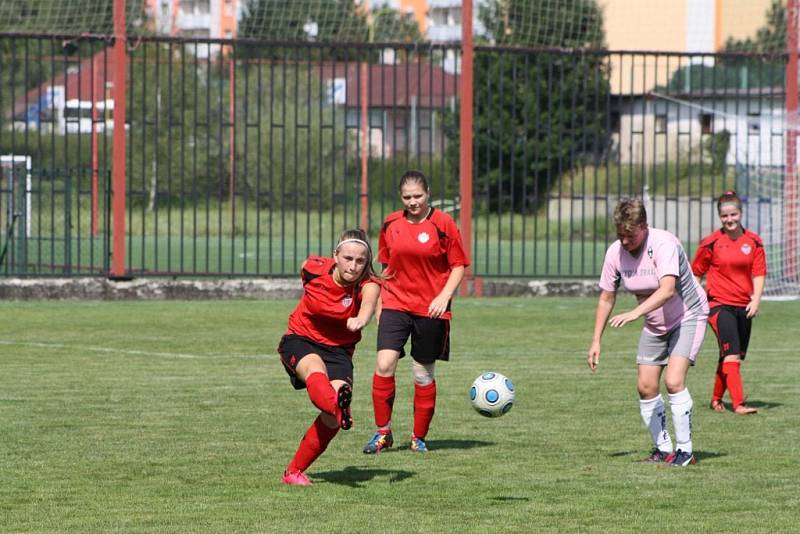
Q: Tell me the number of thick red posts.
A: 3